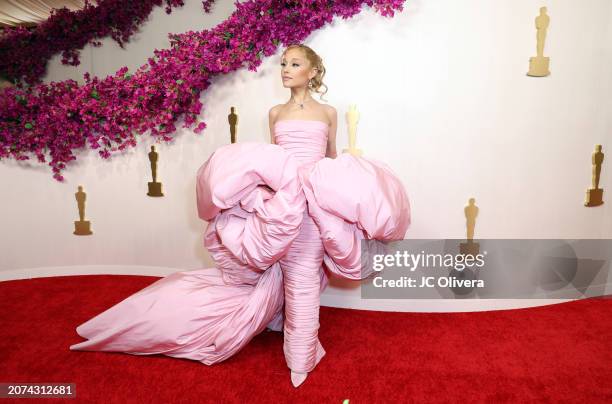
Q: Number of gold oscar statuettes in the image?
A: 7